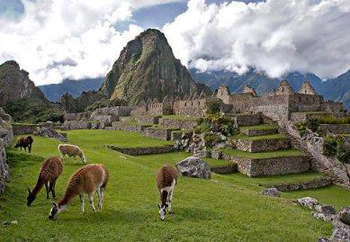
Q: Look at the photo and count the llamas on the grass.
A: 5